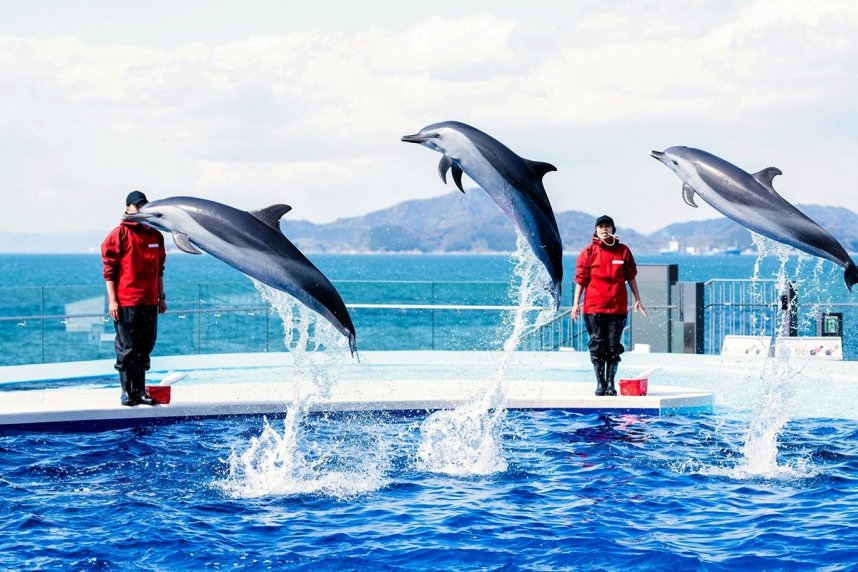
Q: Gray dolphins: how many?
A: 3